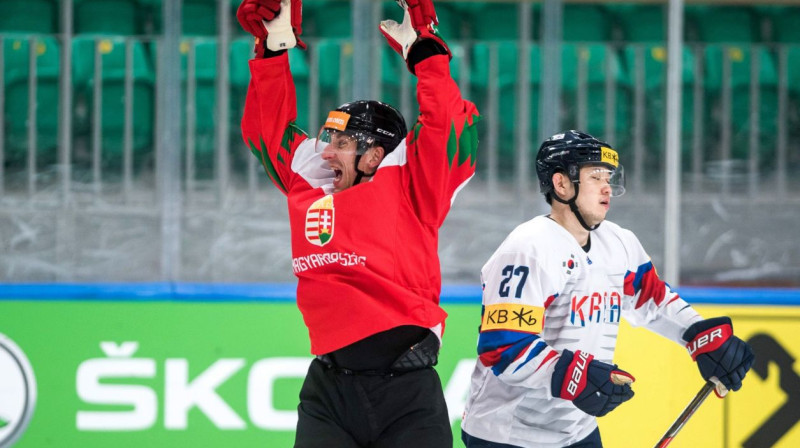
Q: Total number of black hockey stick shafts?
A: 1